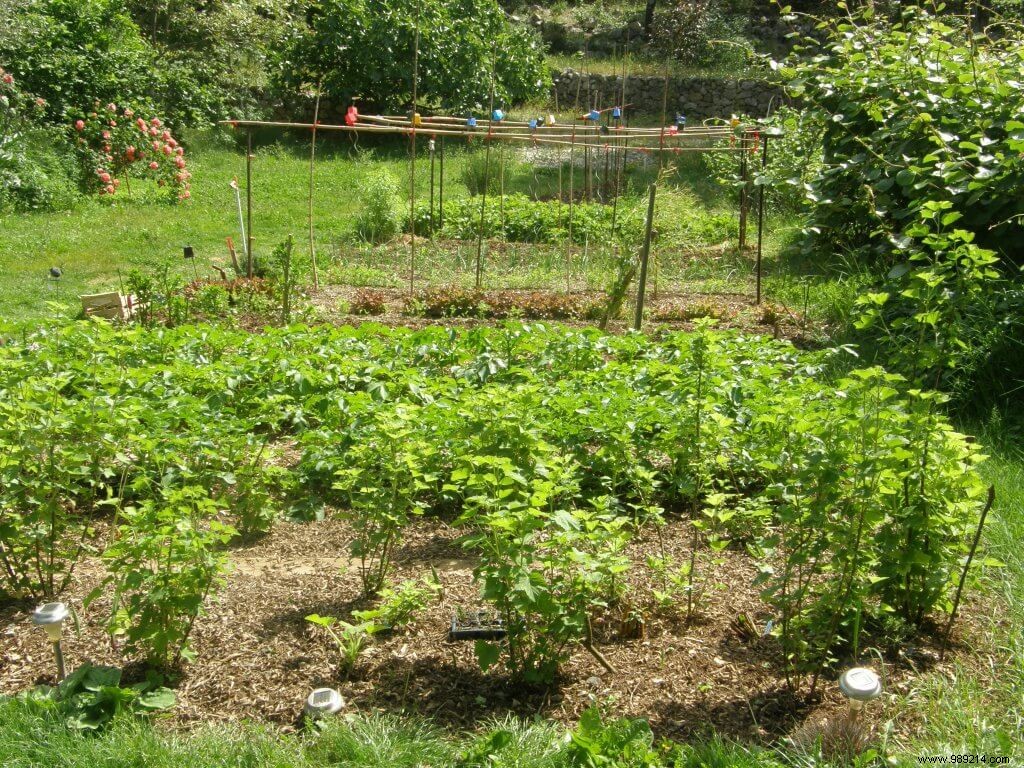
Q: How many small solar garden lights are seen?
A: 3